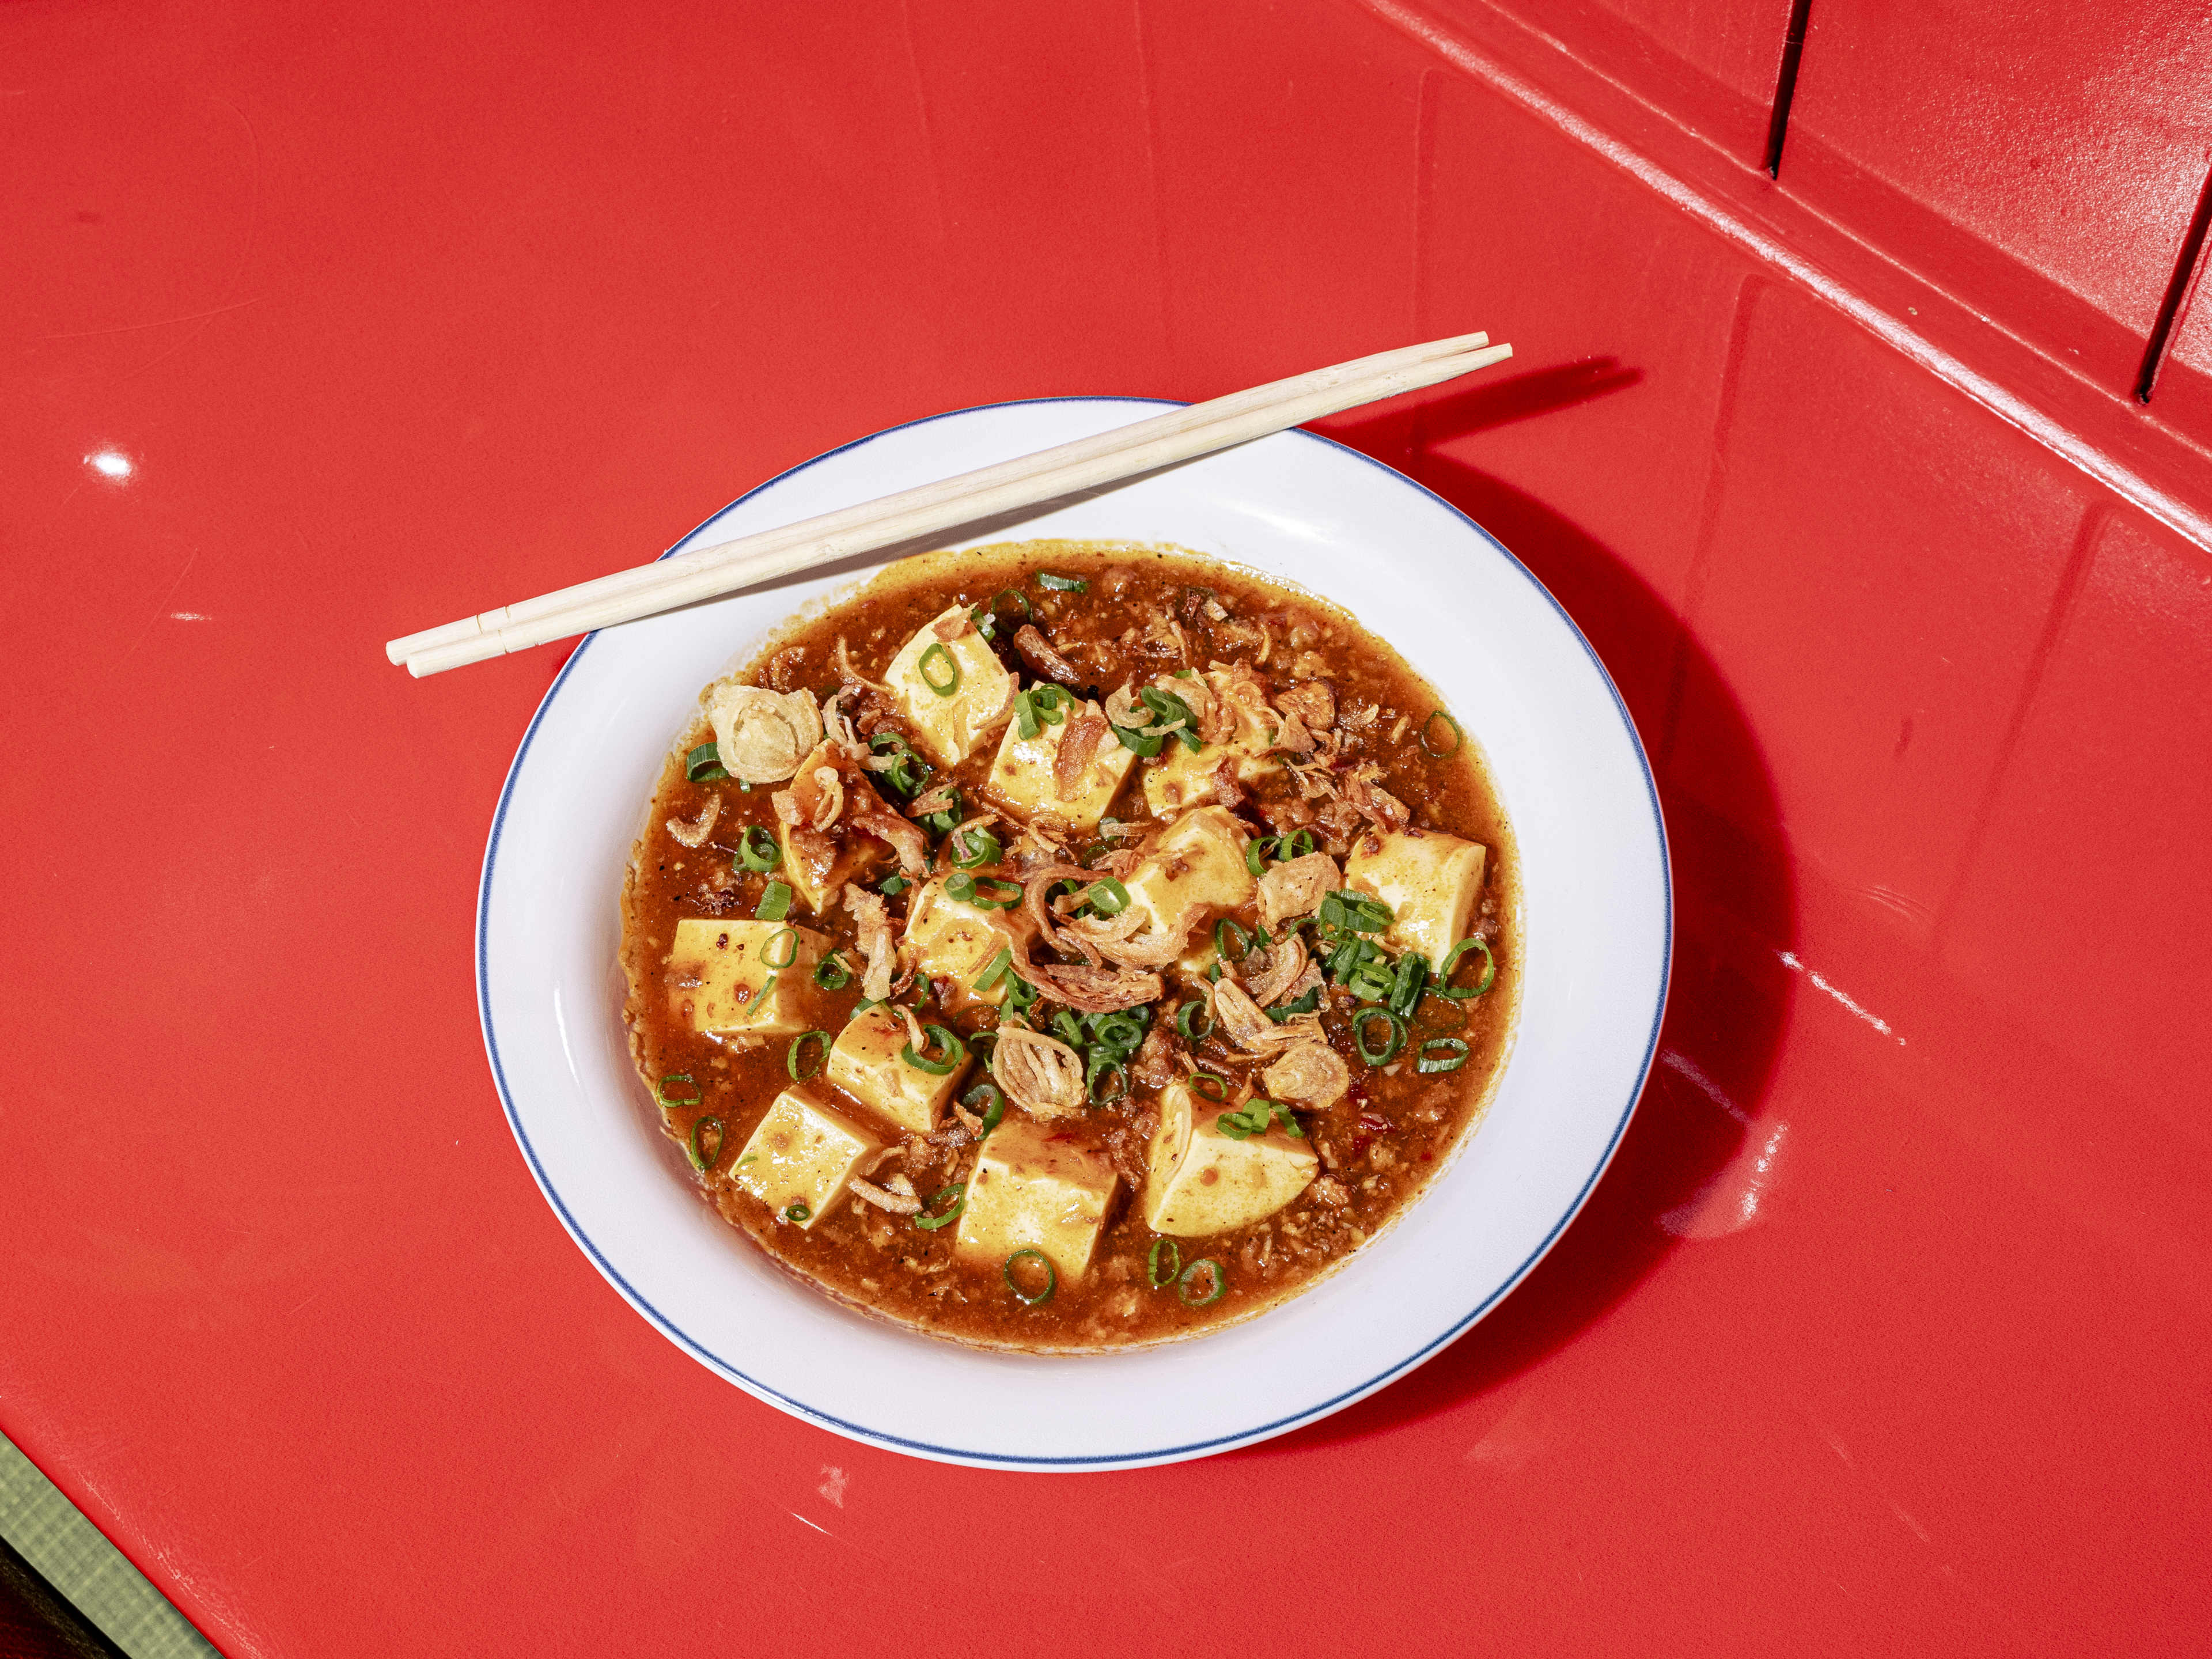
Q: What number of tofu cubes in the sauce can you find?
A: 12